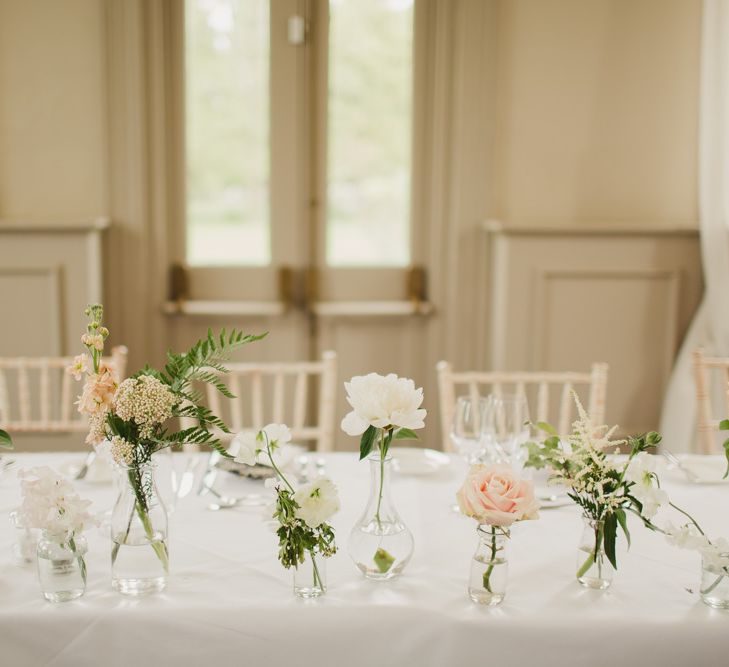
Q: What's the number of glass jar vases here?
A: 7